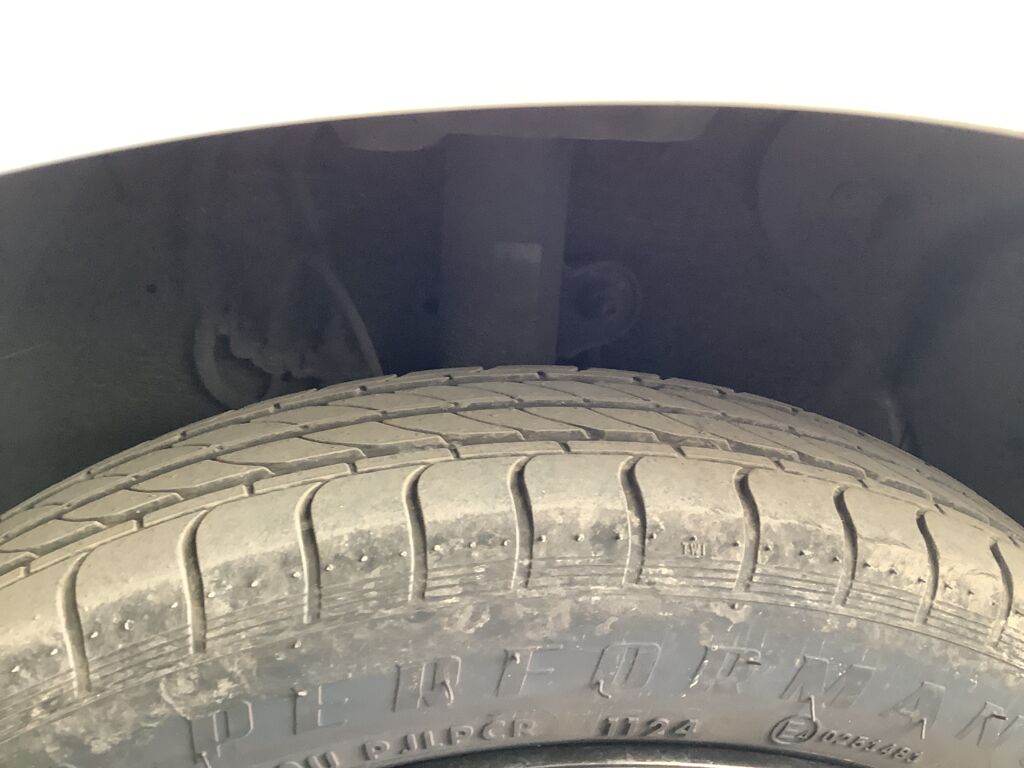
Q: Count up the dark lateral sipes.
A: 10